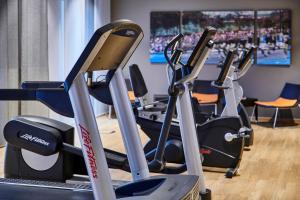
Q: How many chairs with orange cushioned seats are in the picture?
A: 3